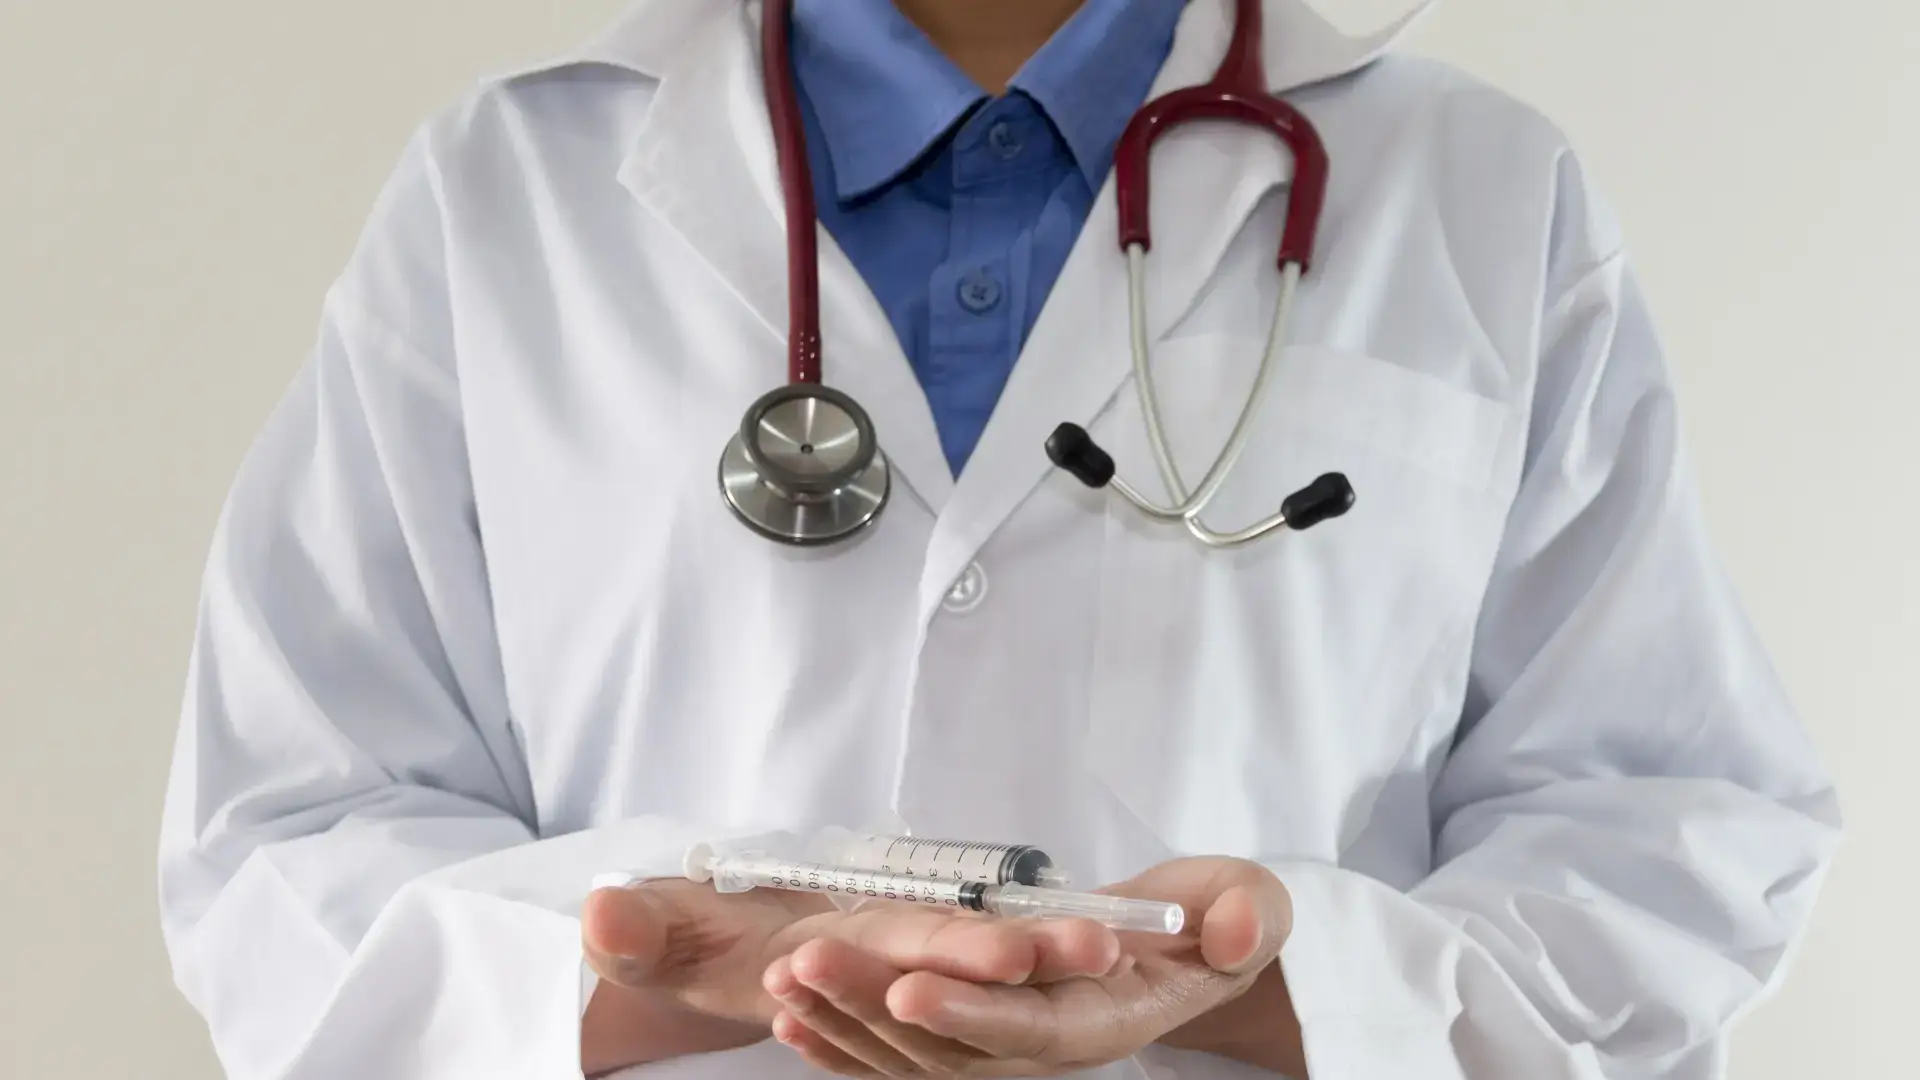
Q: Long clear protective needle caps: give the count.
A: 1